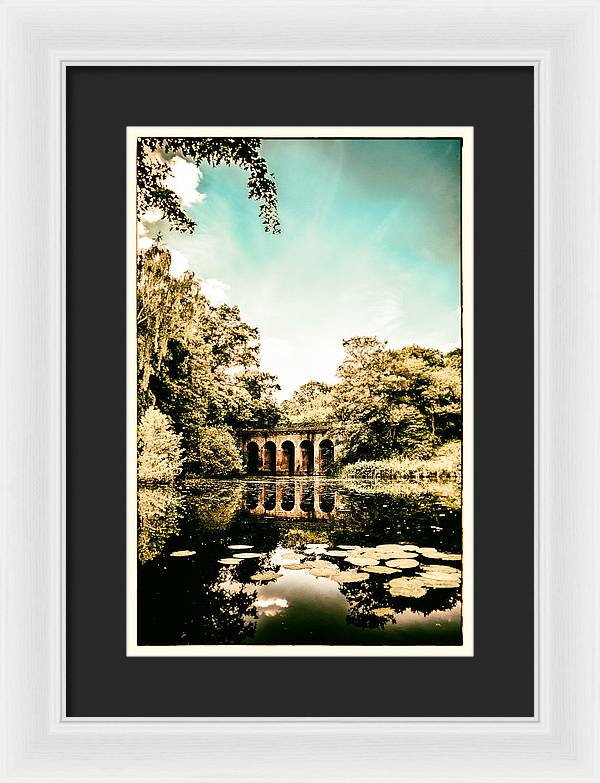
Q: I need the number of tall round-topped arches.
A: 5